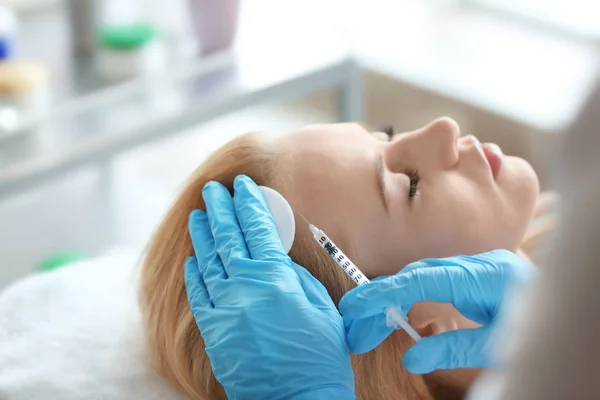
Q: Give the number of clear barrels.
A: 1